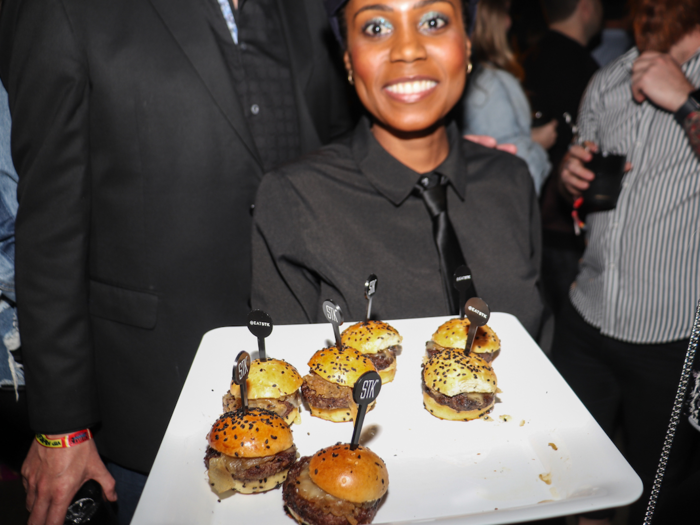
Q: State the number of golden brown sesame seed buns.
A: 7